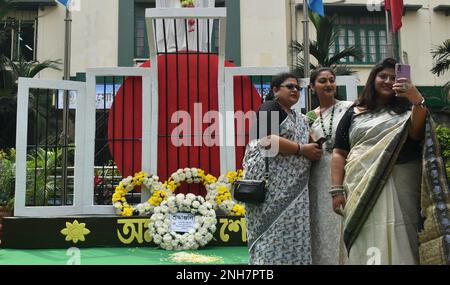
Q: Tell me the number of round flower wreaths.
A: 4